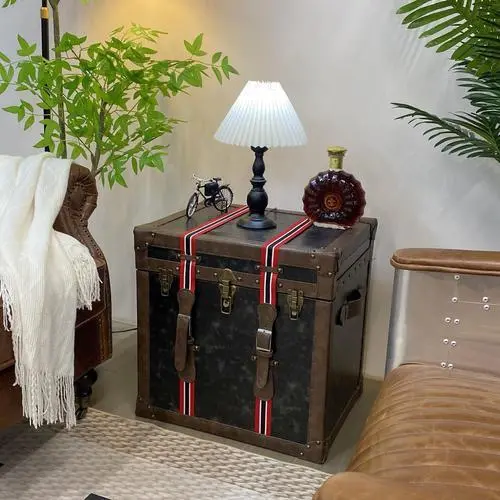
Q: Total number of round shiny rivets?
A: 10